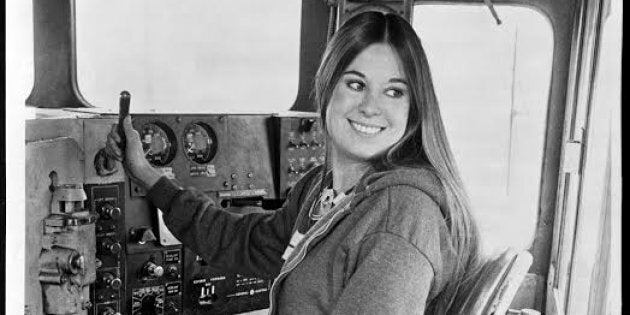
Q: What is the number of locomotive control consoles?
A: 1